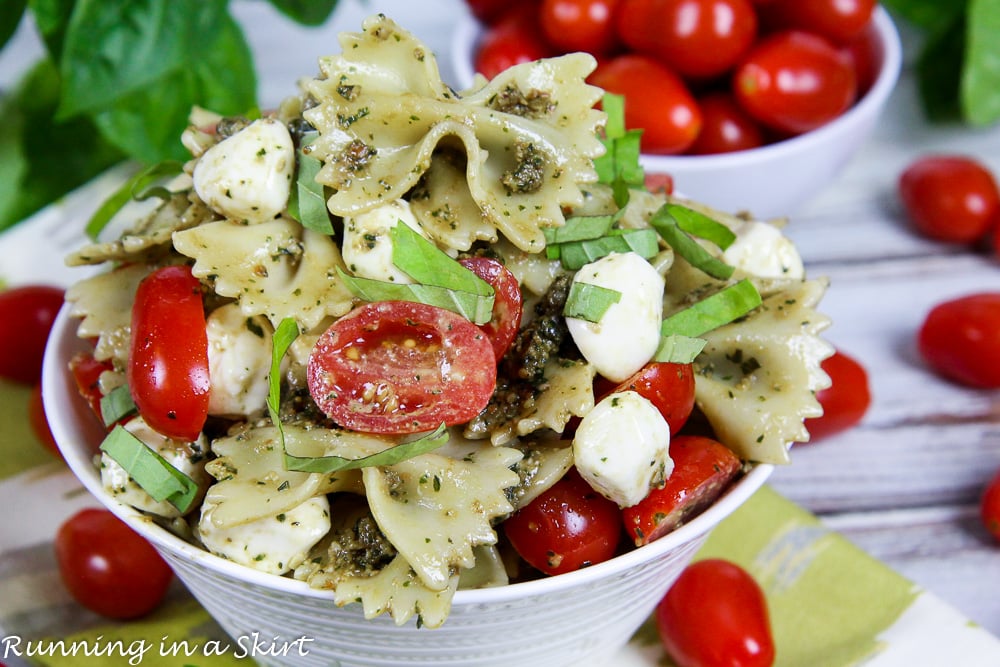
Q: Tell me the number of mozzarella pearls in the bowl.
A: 8